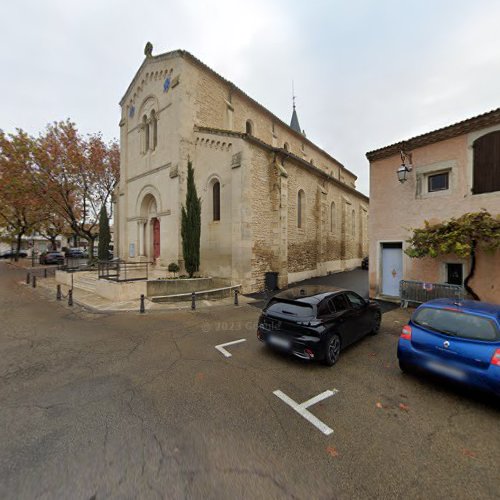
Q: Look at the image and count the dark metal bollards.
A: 8